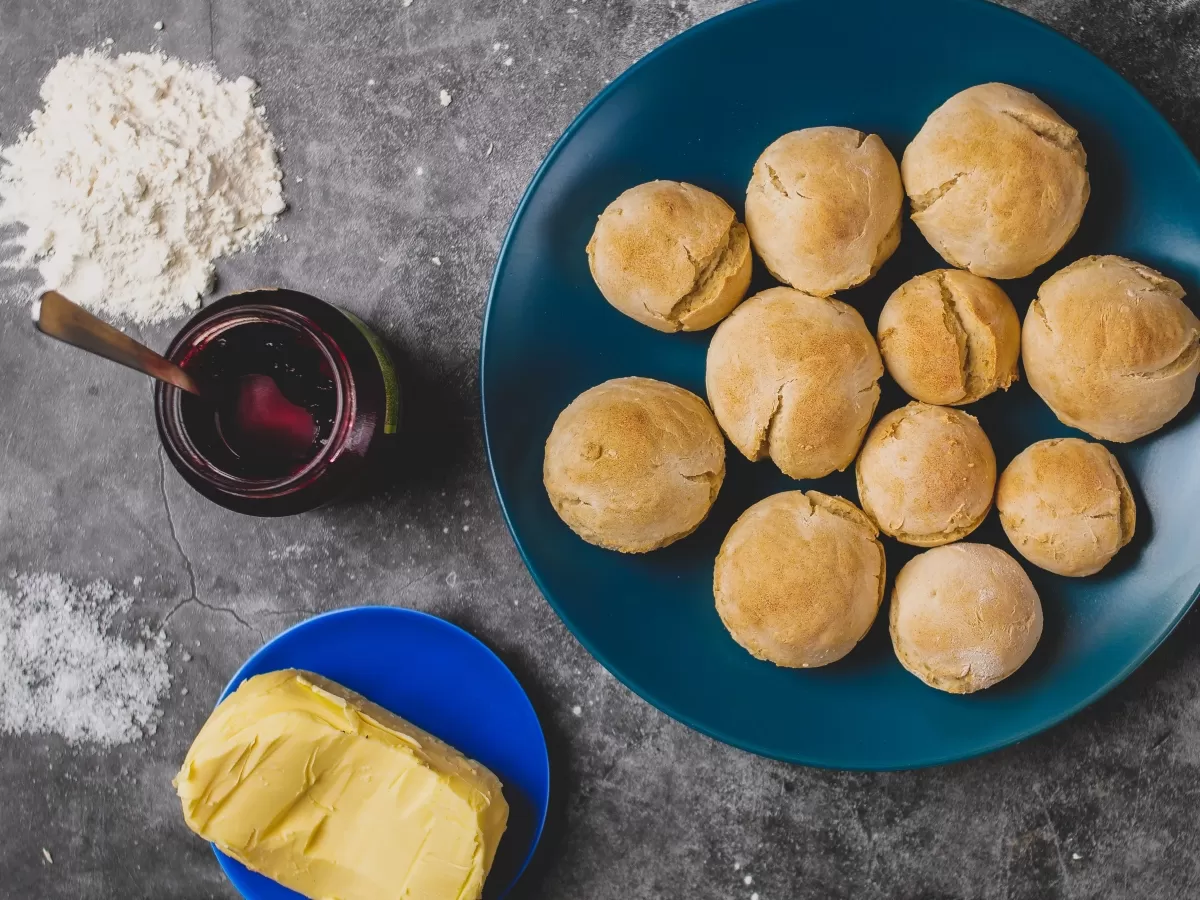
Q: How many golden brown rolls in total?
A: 11